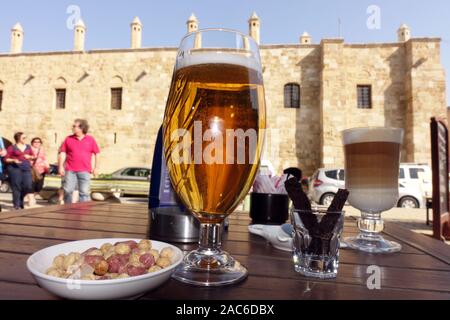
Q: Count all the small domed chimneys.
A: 7